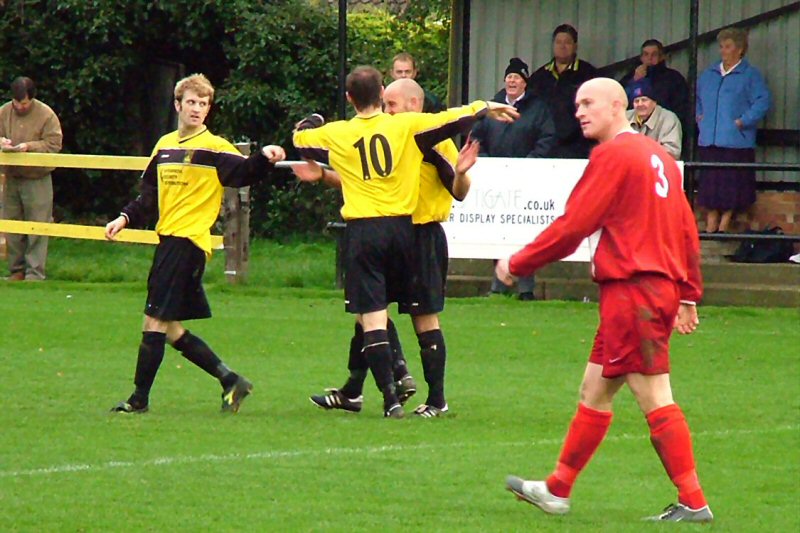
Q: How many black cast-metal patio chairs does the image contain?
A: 0